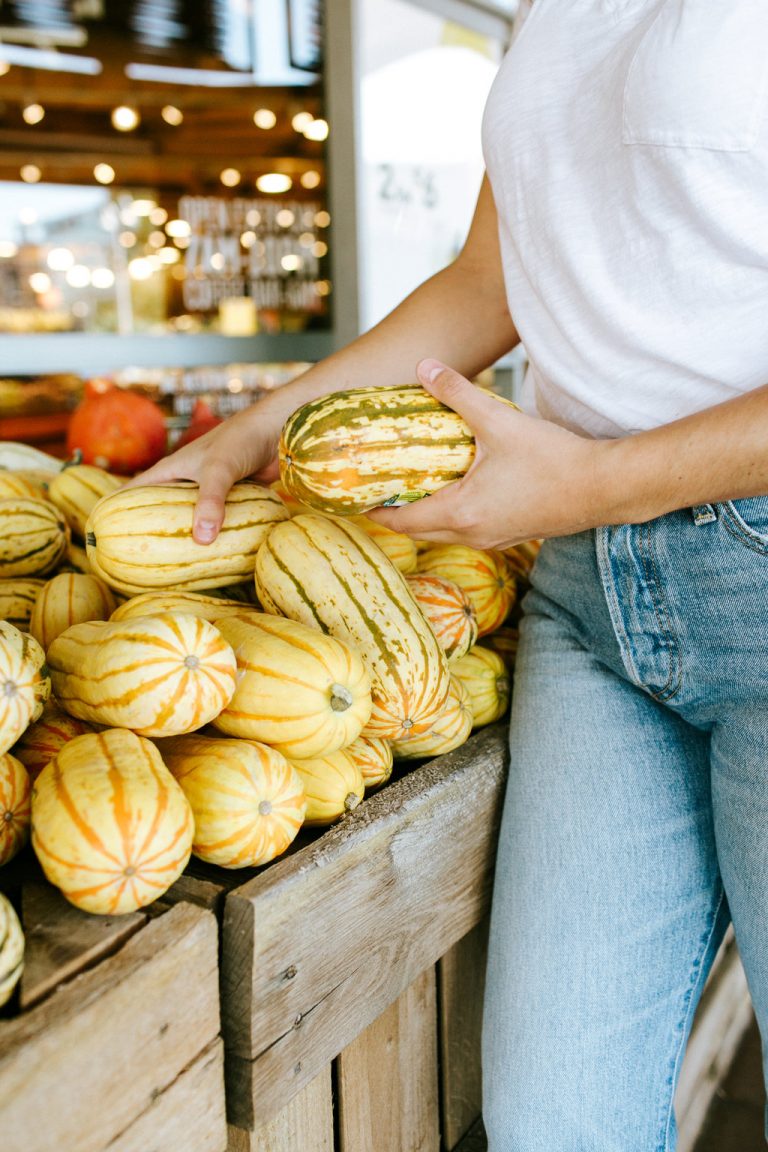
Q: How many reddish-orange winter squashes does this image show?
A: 2